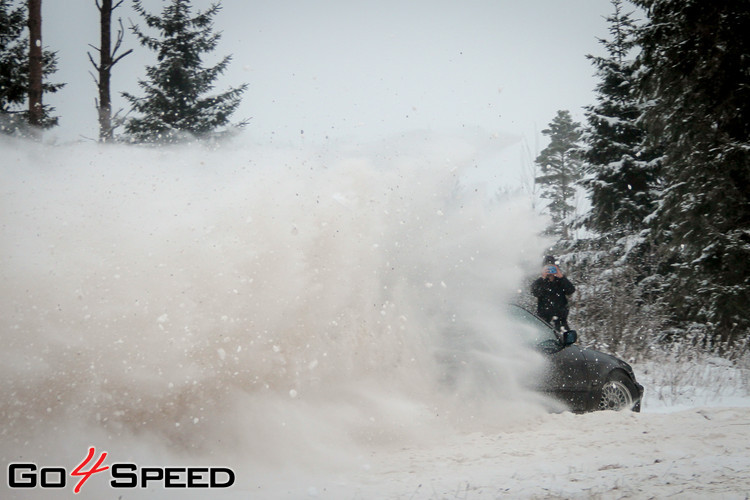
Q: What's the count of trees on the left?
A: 4